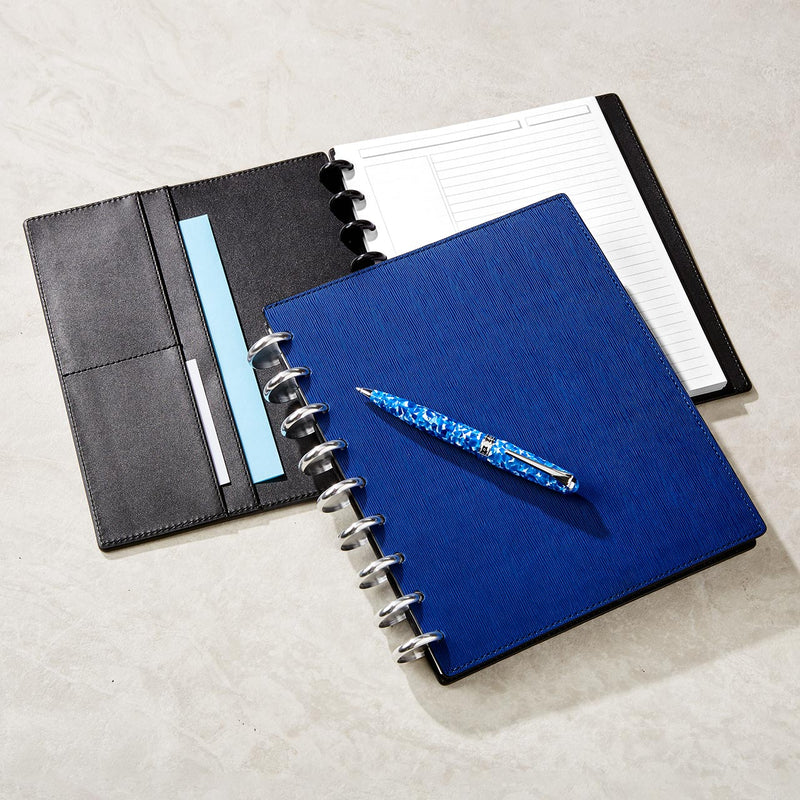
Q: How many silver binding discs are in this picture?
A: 9